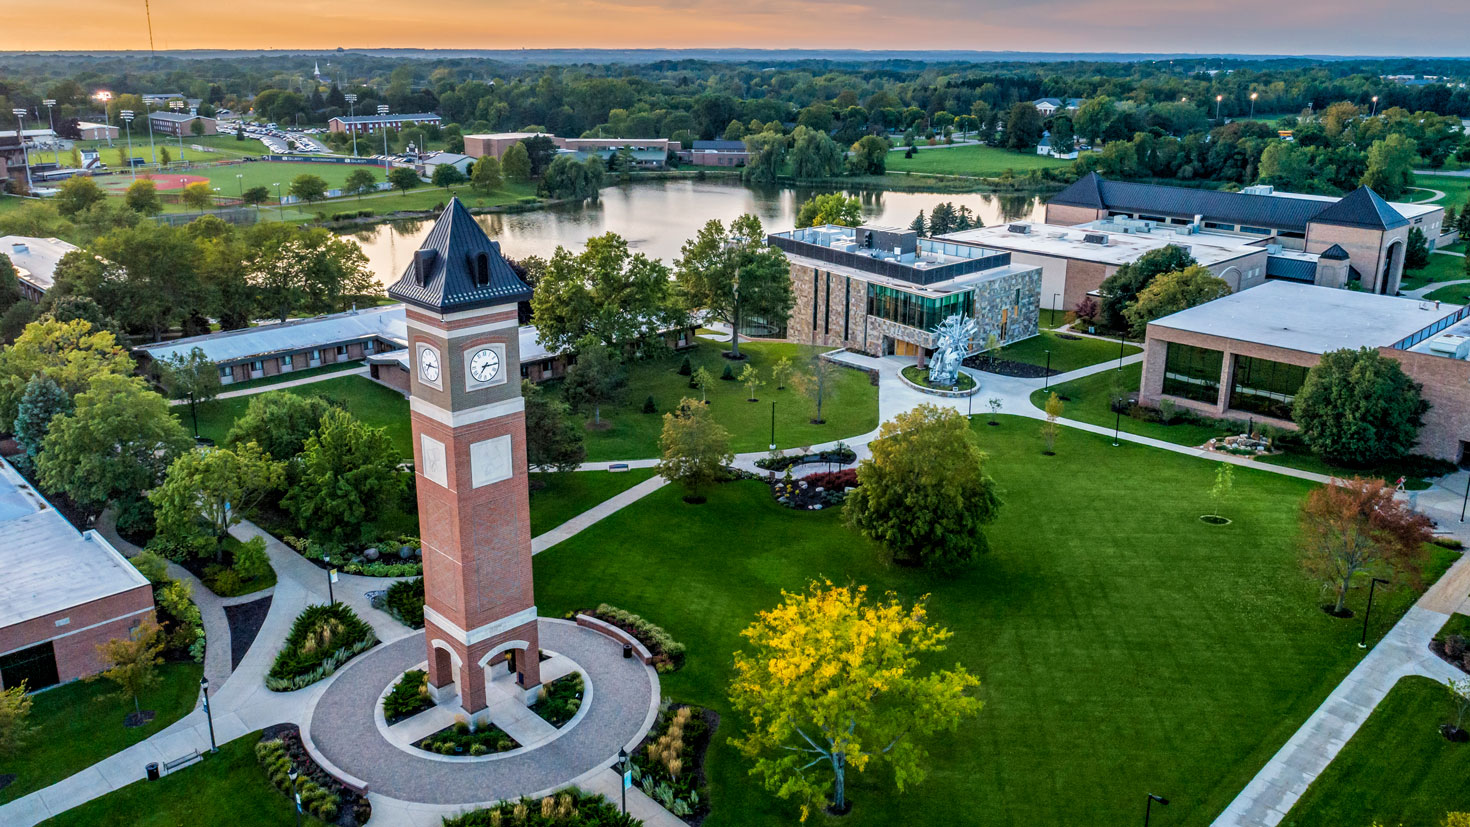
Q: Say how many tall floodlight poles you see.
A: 8